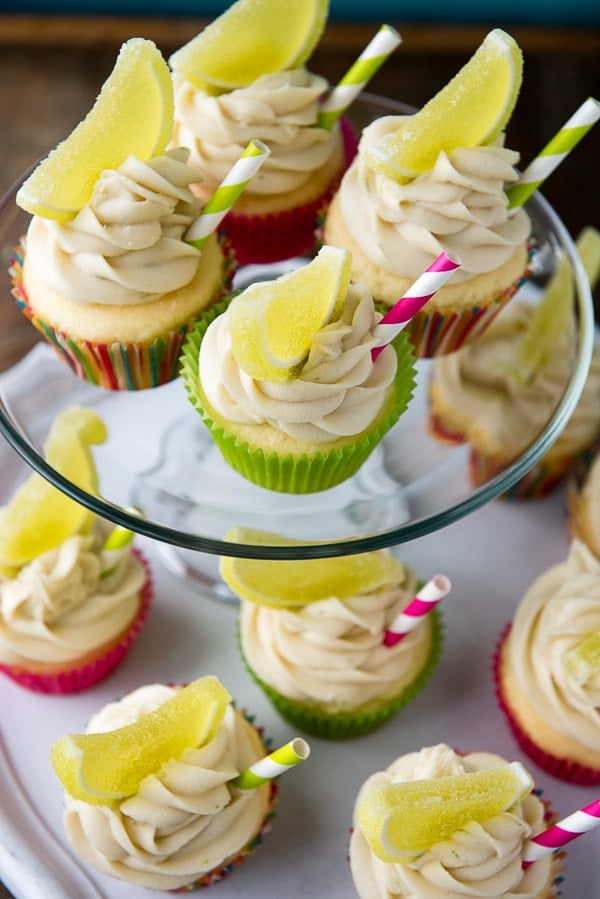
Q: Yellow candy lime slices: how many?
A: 10